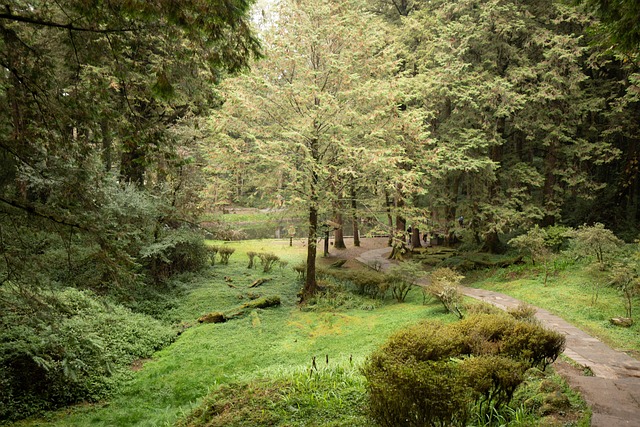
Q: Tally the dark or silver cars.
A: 0